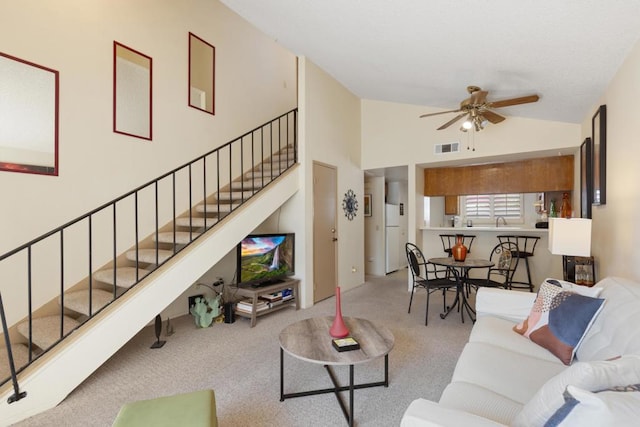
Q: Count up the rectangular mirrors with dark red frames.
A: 3